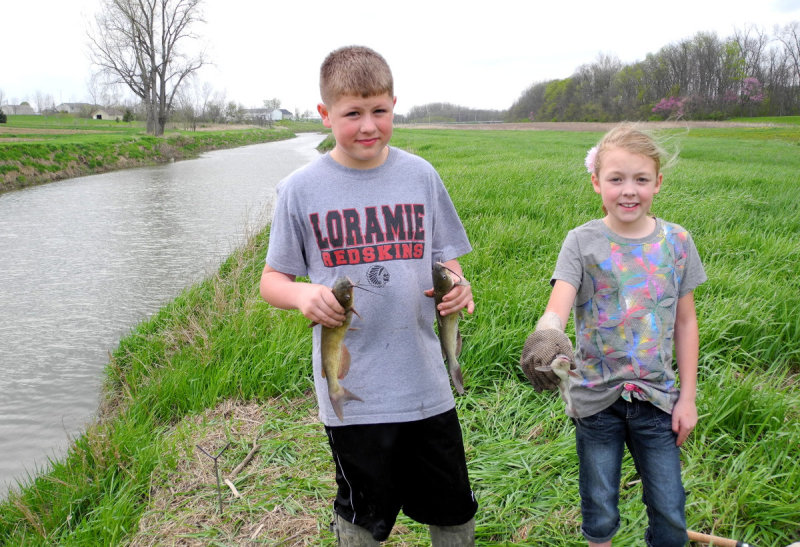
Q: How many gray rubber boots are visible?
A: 2